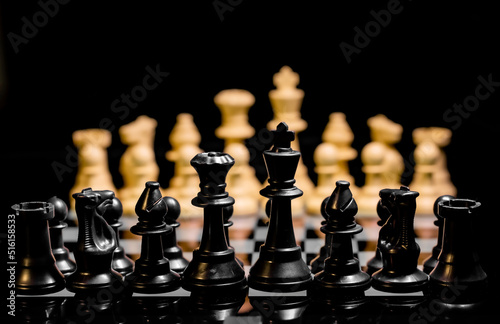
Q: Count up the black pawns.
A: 8